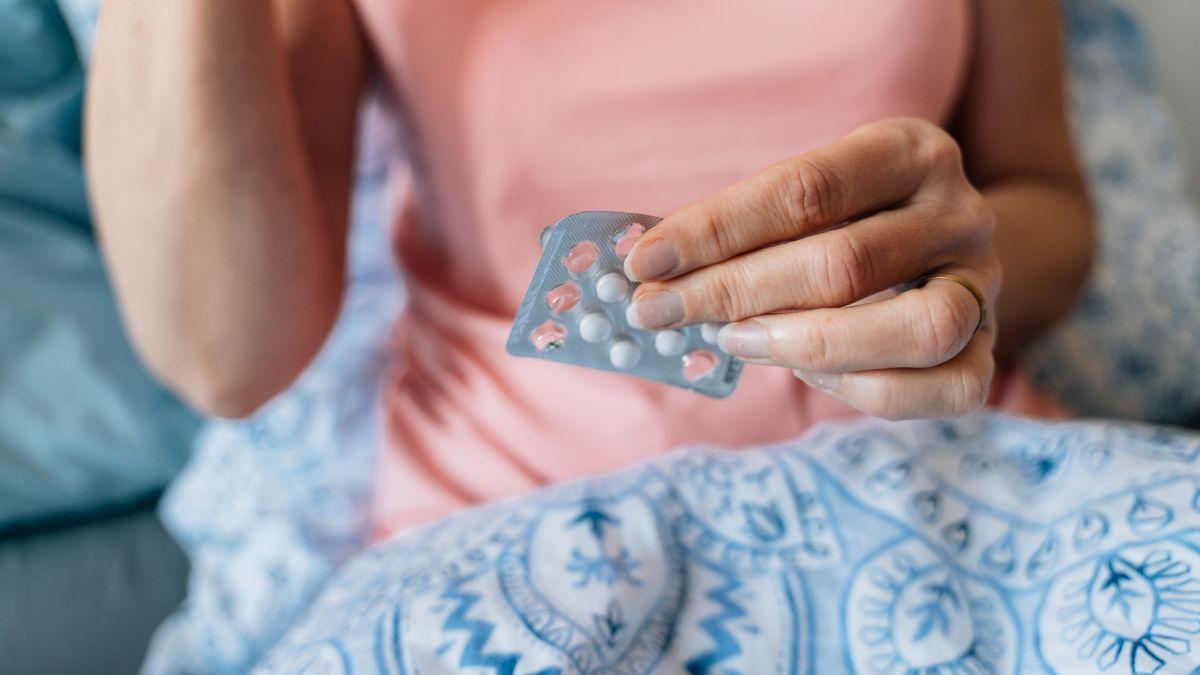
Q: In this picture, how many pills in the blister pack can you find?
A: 5